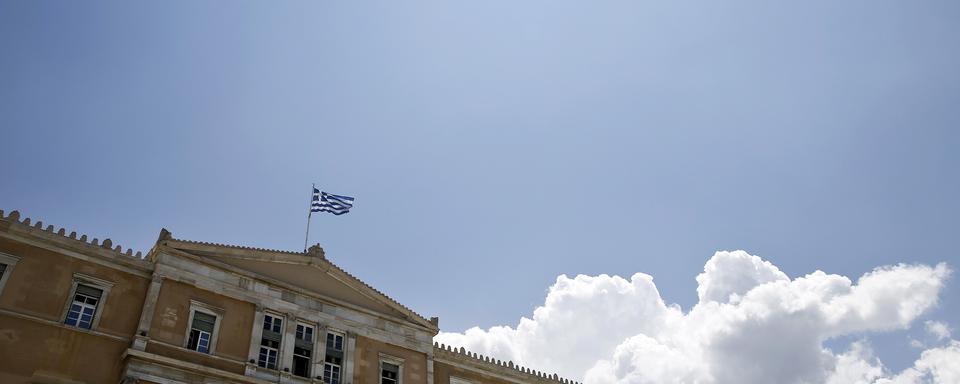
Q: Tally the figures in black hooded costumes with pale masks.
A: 0